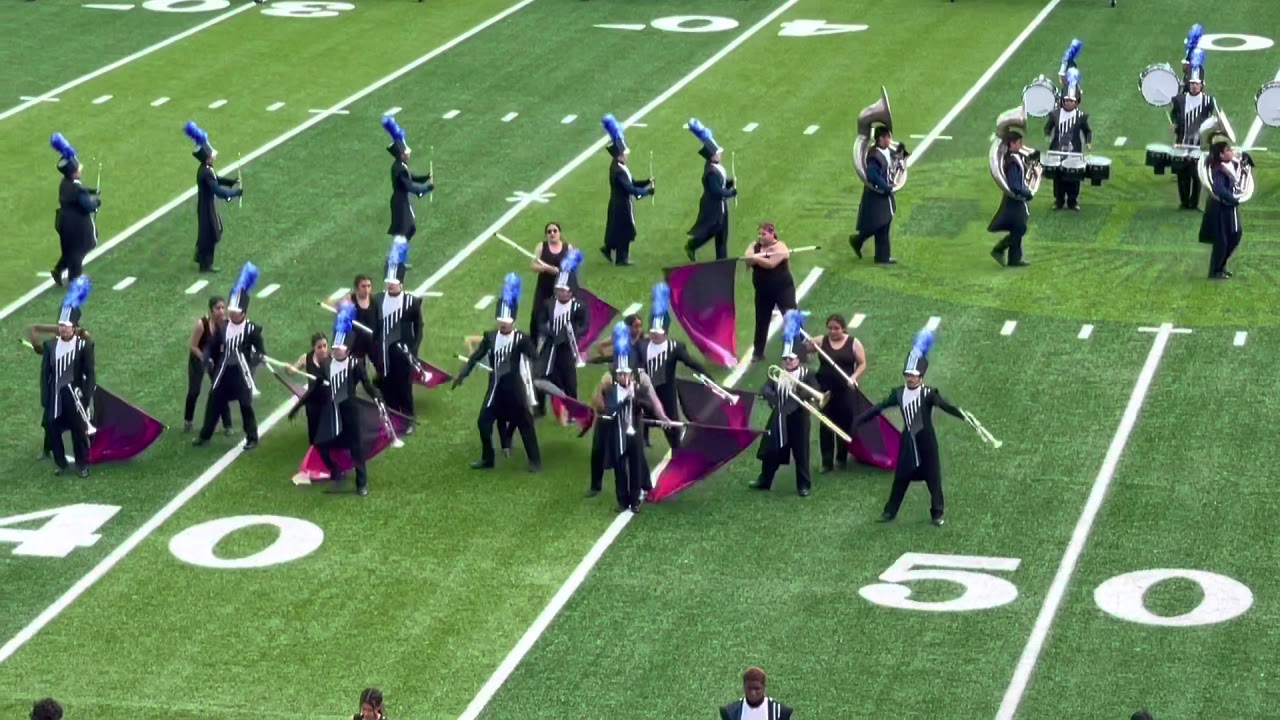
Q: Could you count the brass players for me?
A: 13